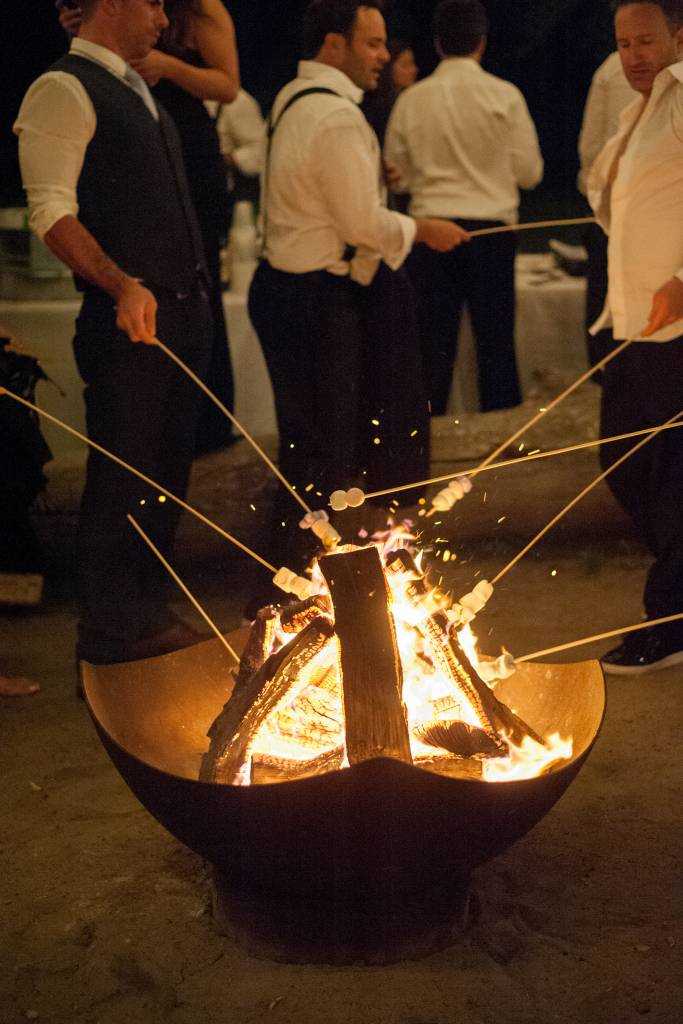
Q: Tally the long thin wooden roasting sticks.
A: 8